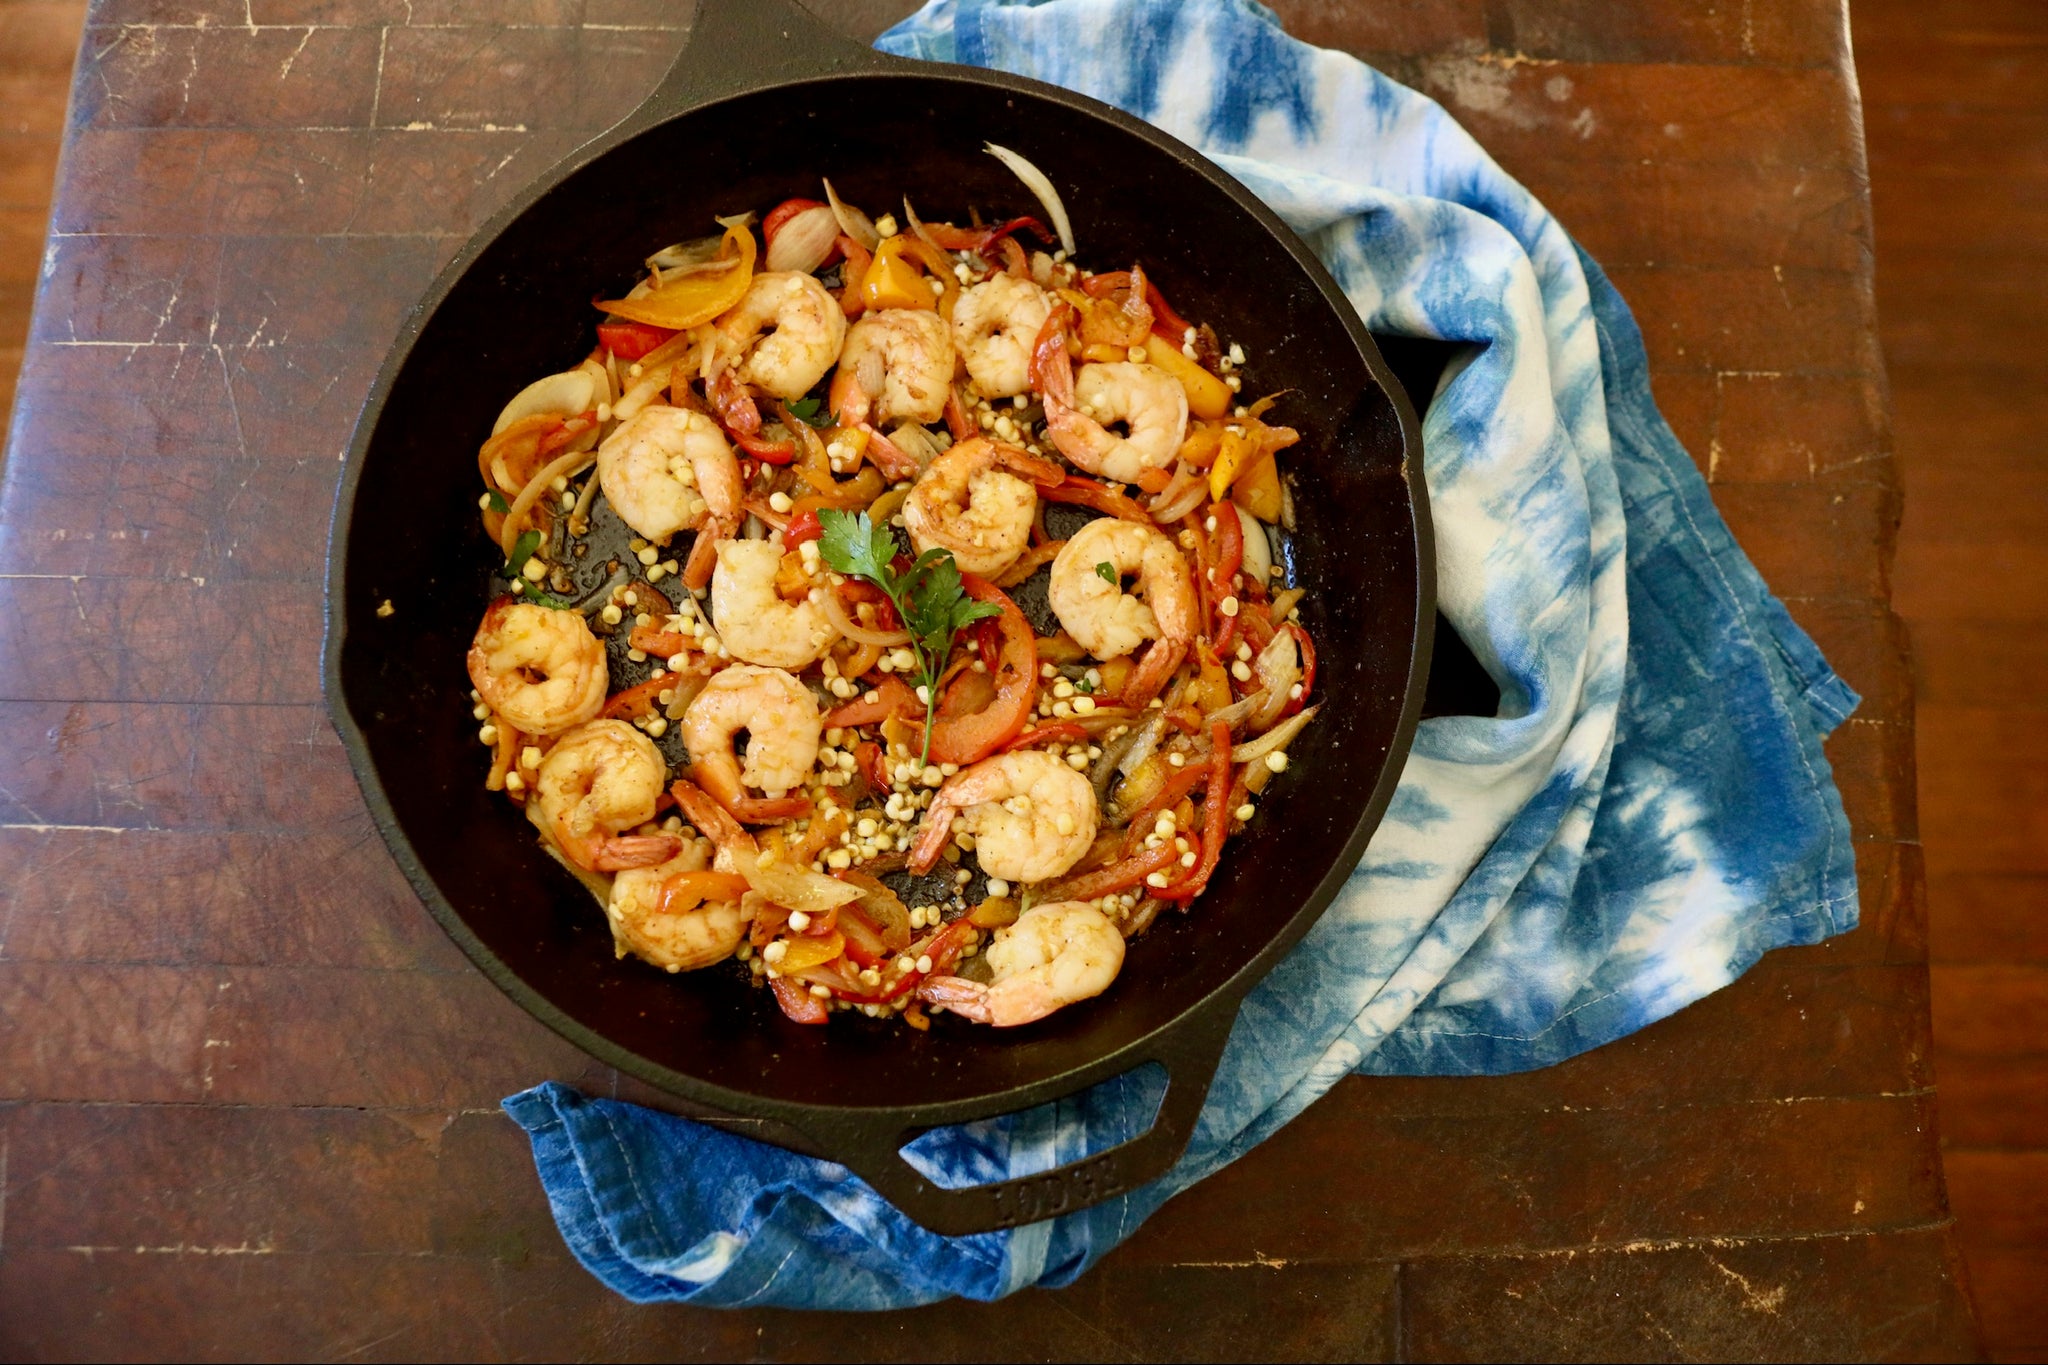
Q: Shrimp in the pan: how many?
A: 14